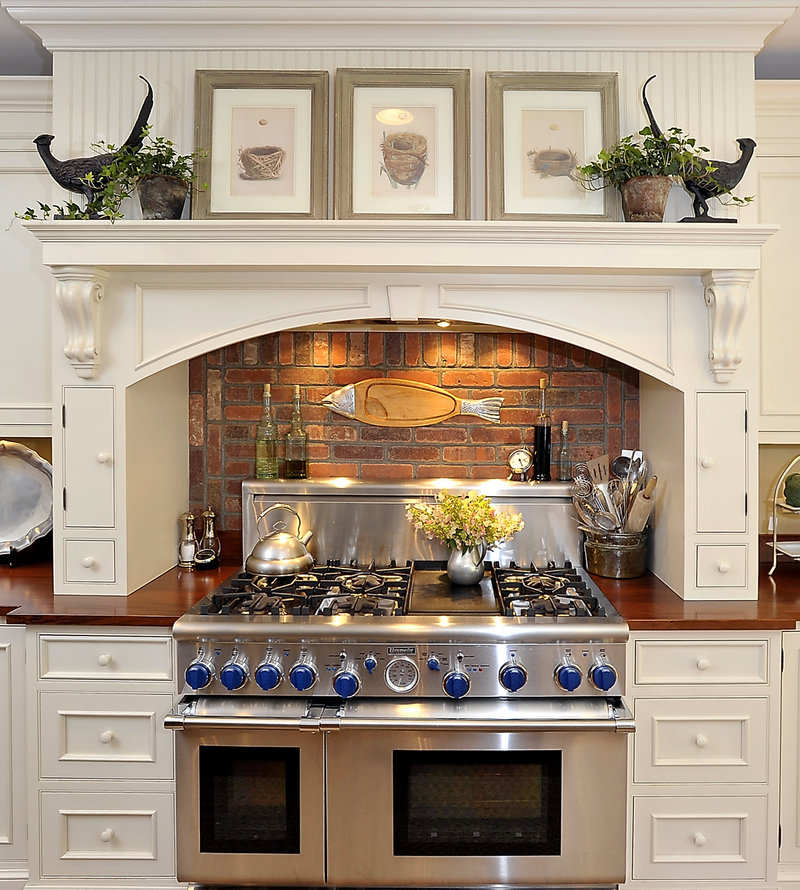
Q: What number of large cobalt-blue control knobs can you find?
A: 9